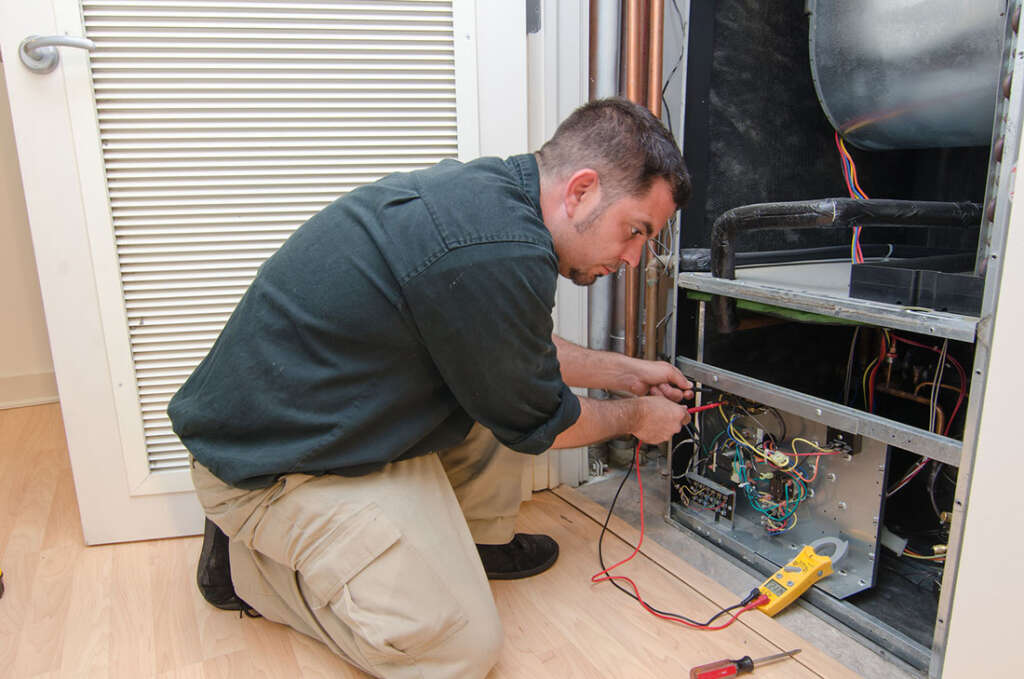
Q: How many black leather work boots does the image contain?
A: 2